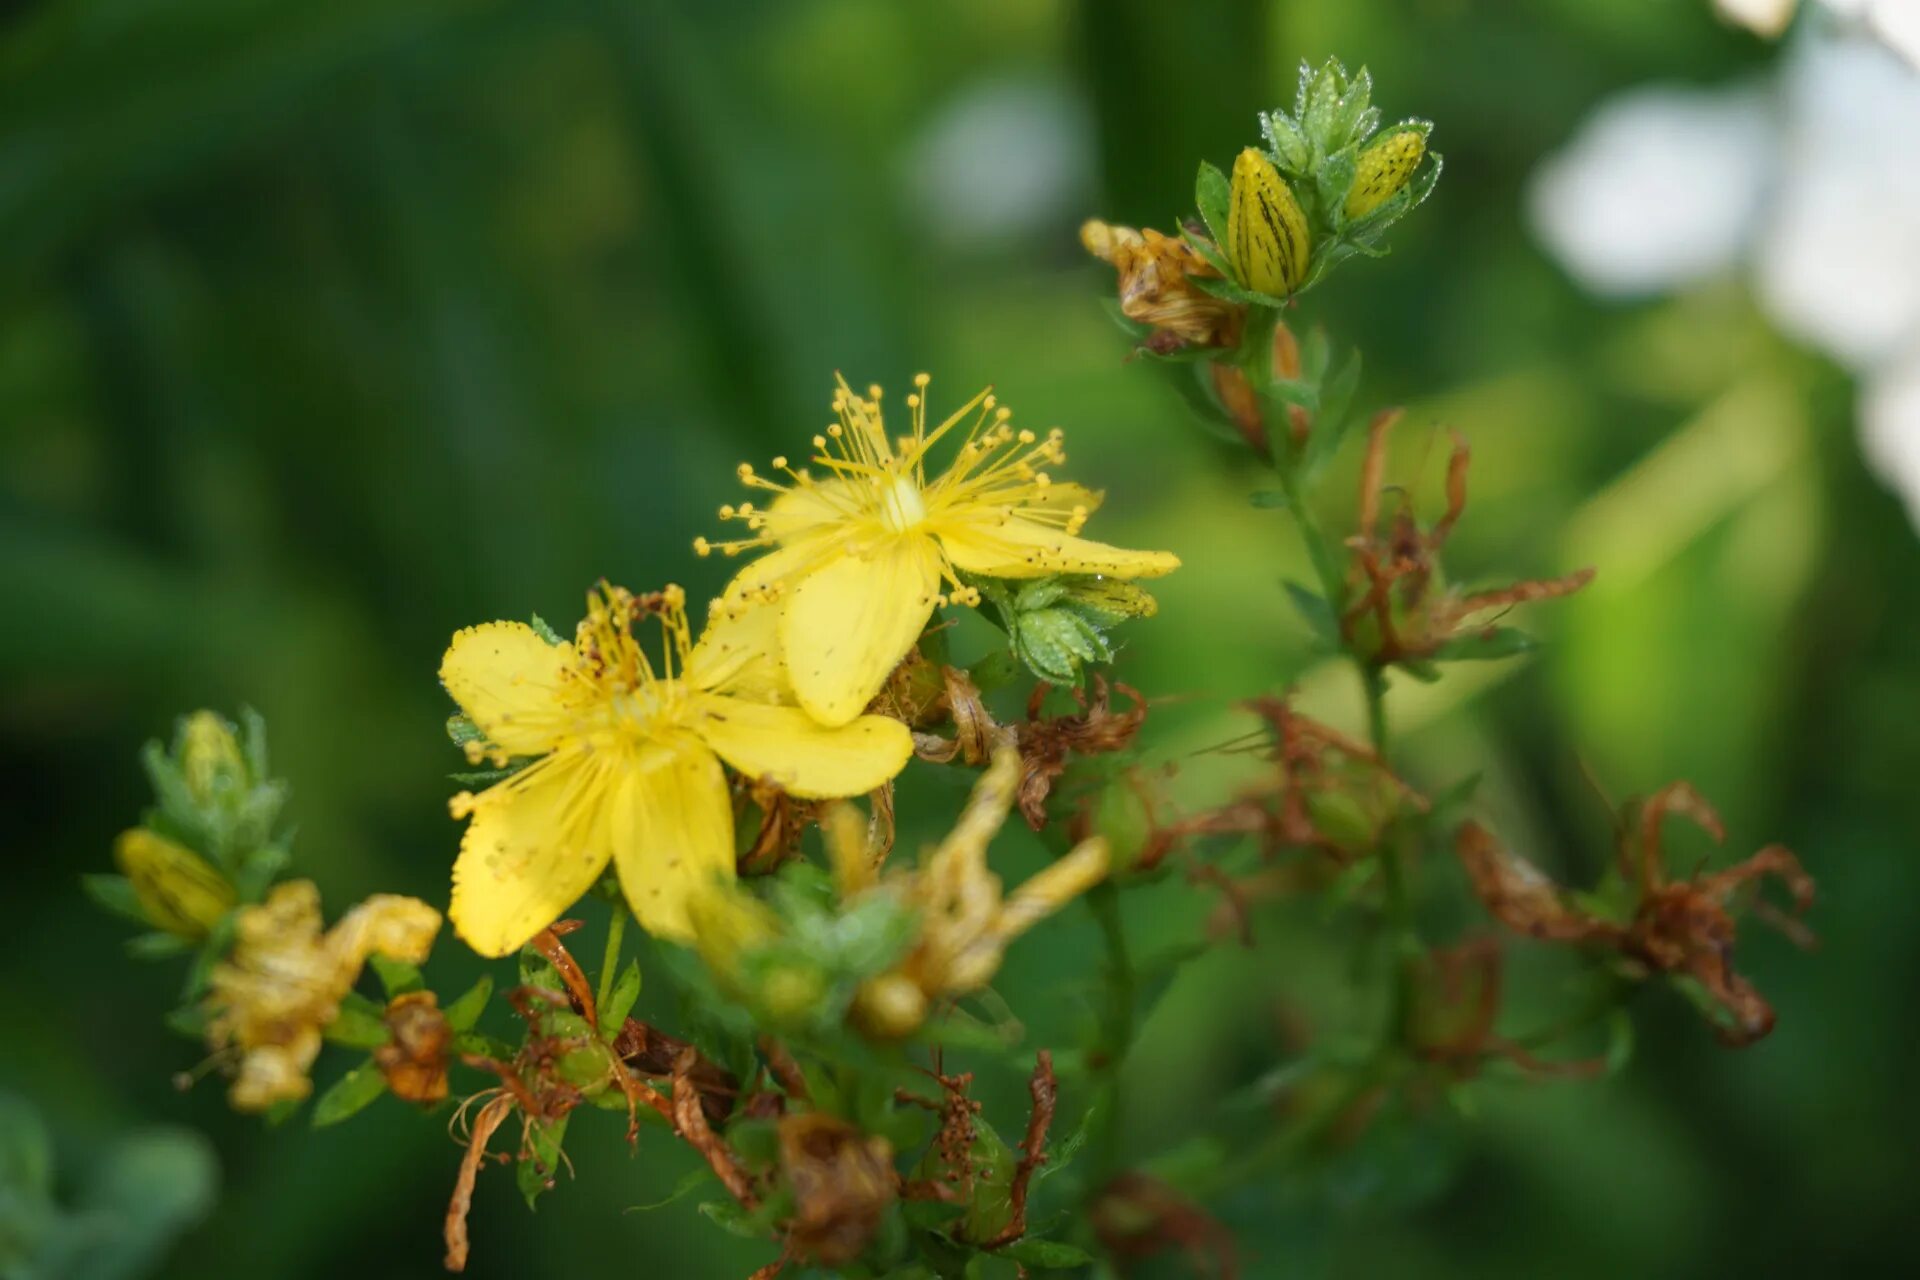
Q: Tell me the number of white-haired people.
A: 0